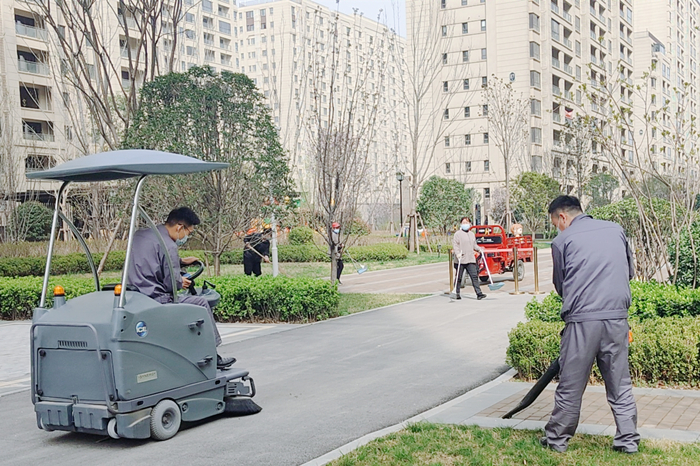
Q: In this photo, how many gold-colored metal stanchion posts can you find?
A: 3